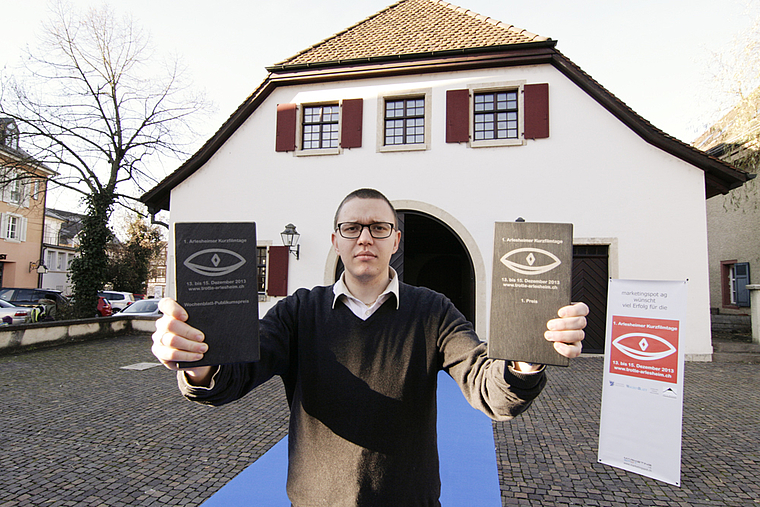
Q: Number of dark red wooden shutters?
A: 5